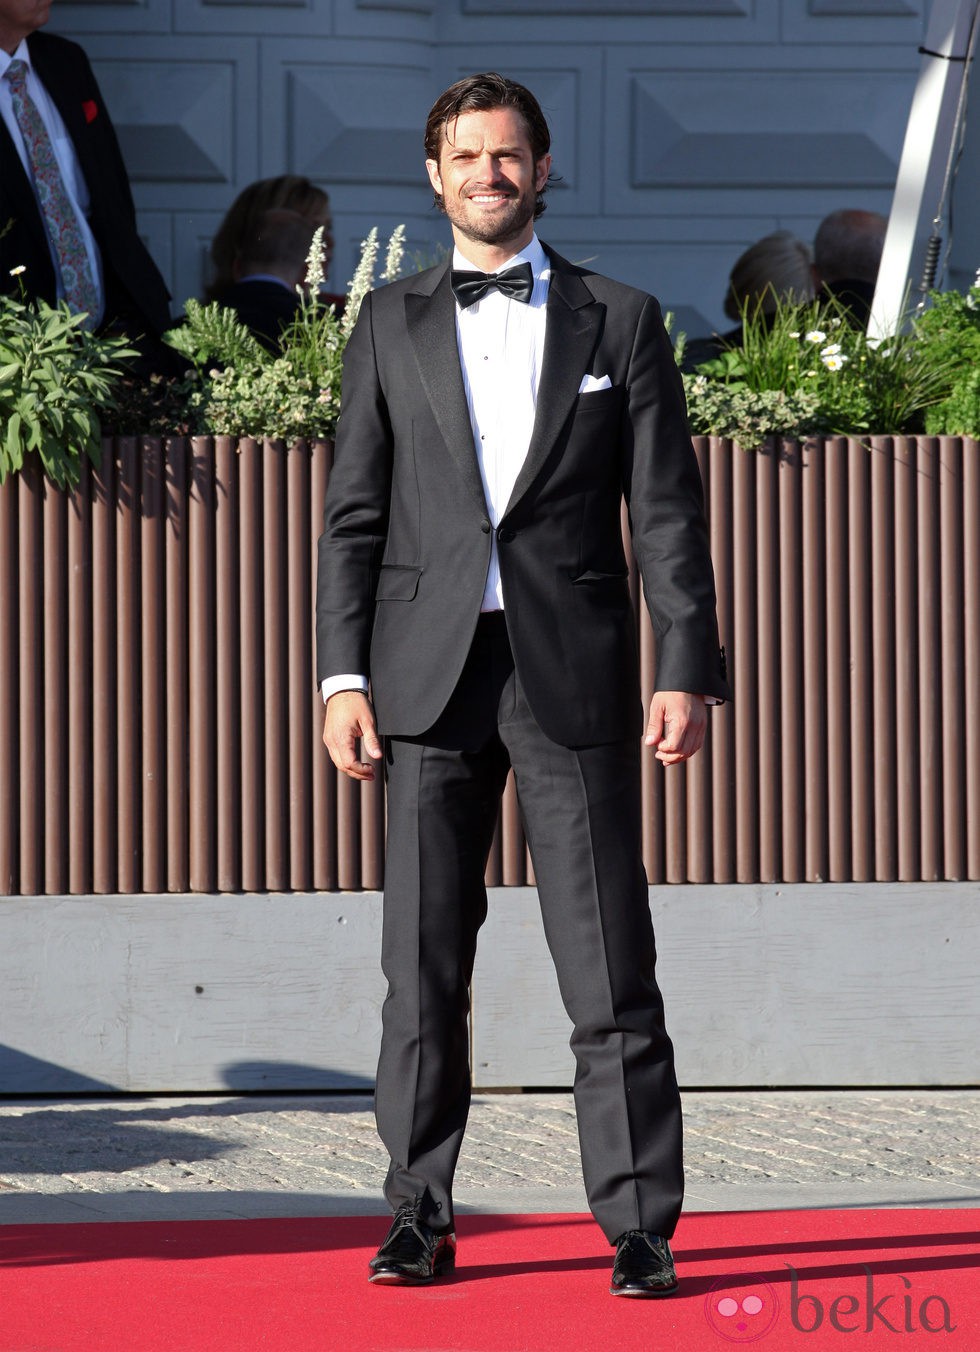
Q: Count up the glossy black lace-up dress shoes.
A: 2